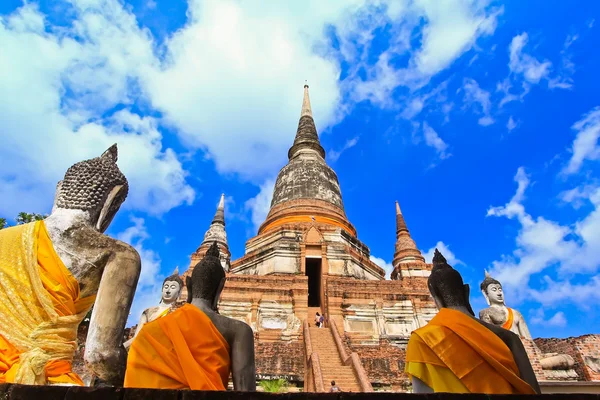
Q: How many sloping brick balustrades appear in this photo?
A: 2